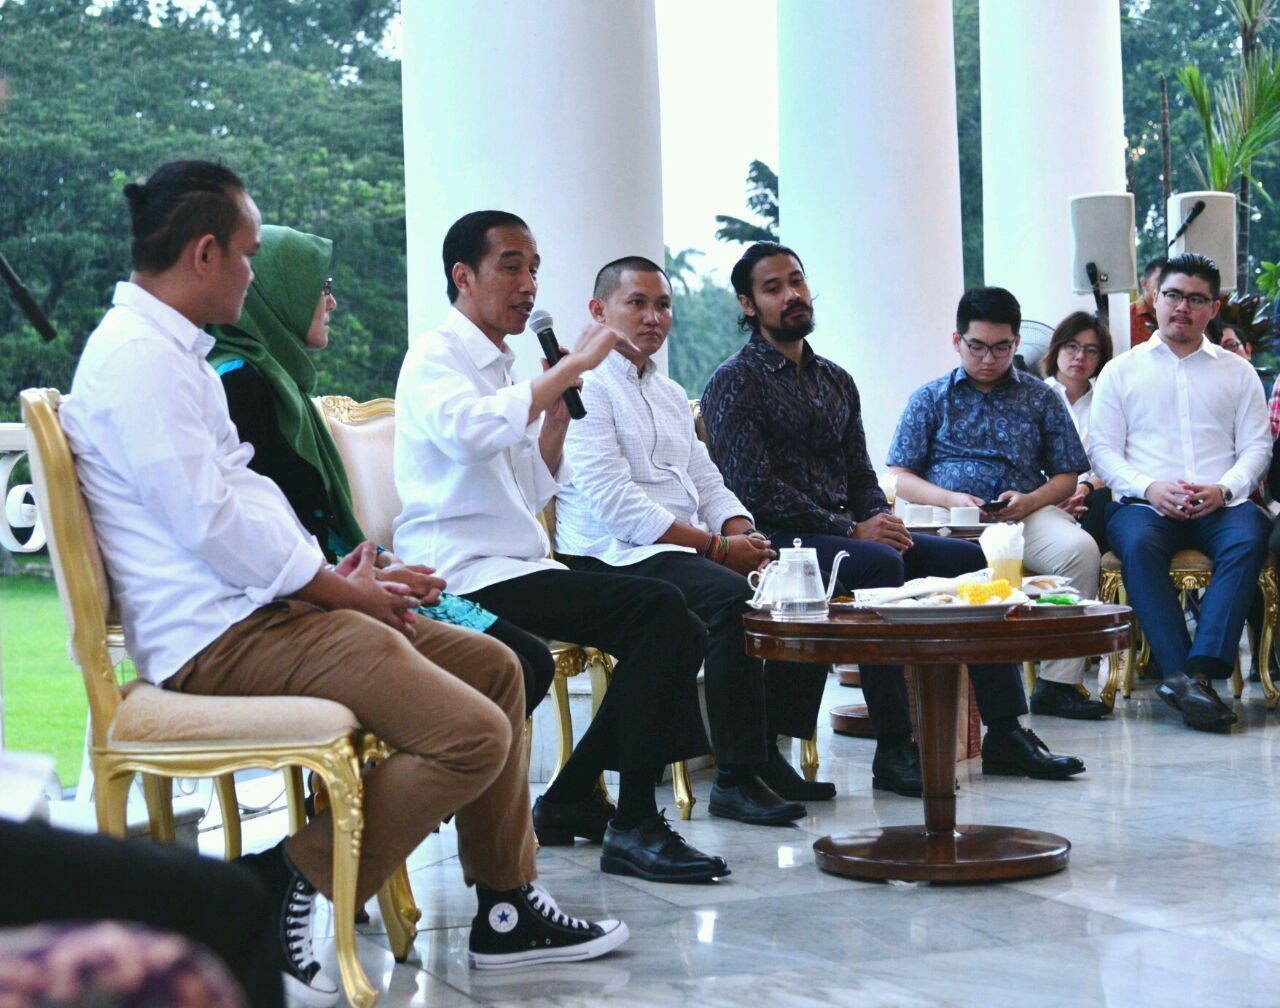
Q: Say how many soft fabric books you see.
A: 0